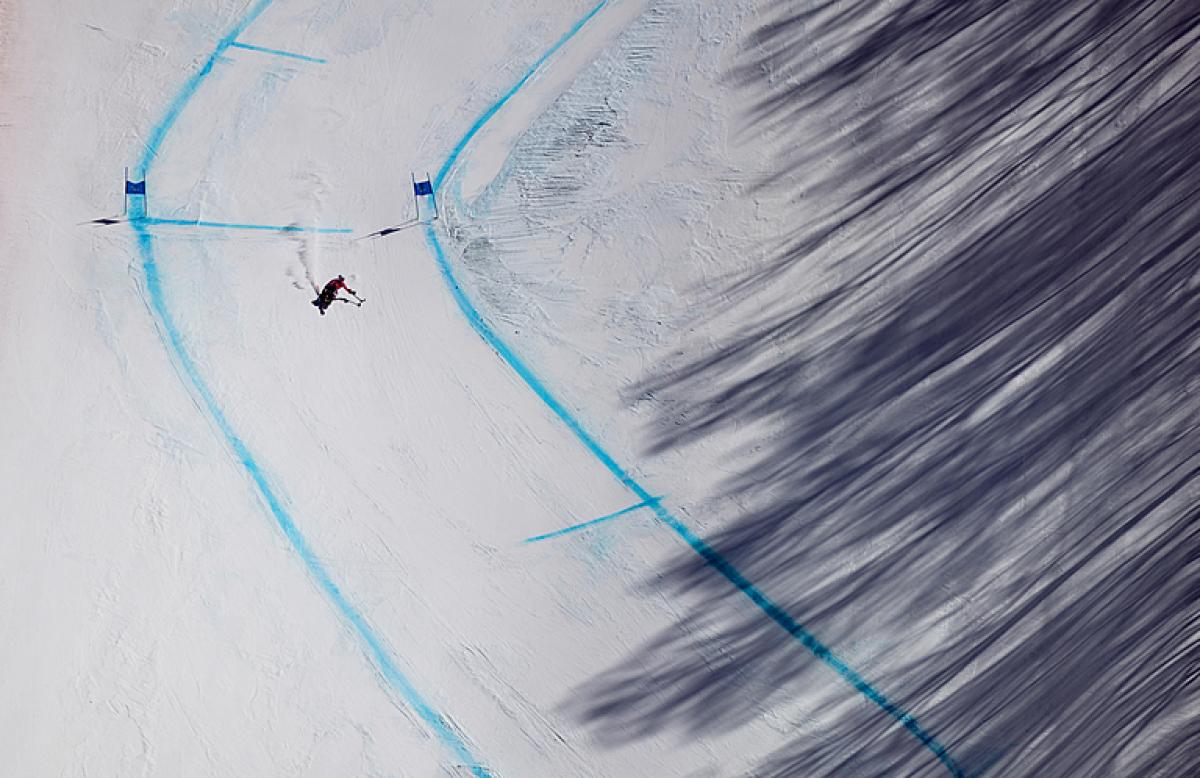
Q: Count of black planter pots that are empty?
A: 0